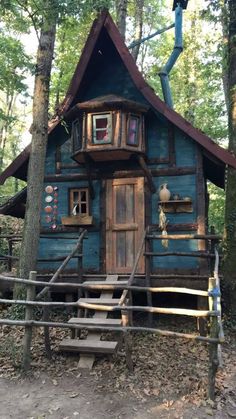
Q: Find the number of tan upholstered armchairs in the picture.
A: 0